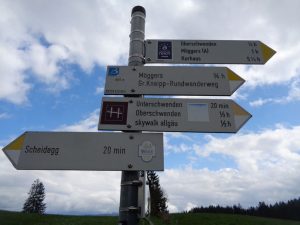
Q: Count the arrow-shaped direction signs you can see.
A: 4